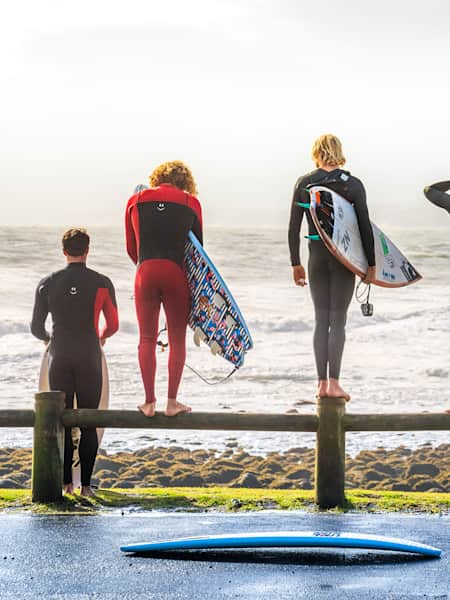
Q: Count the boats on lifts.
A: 0